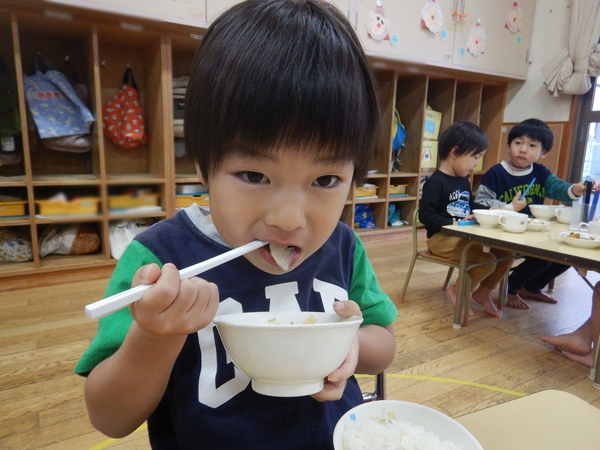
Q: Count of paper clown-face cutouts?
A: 4